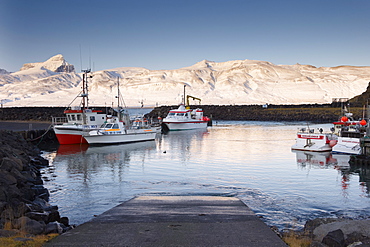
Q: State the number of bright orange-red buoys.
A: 2